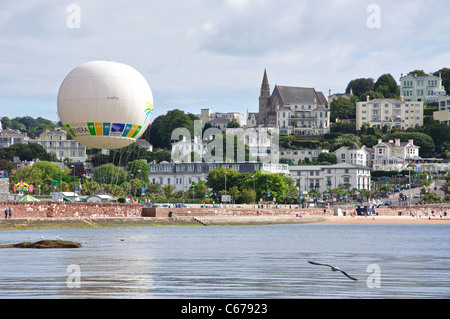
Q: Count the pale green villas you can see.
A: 1